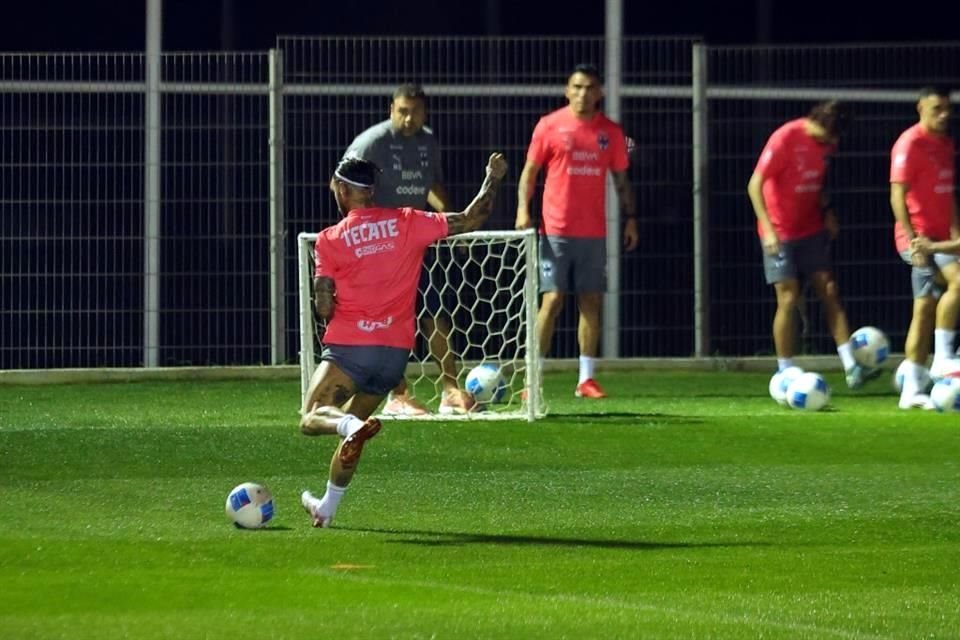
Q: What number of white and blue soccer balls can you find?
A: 7